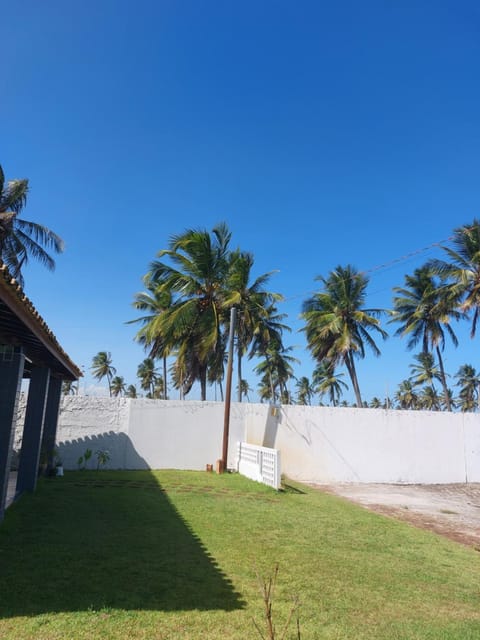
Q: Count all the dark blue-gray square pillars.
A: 3